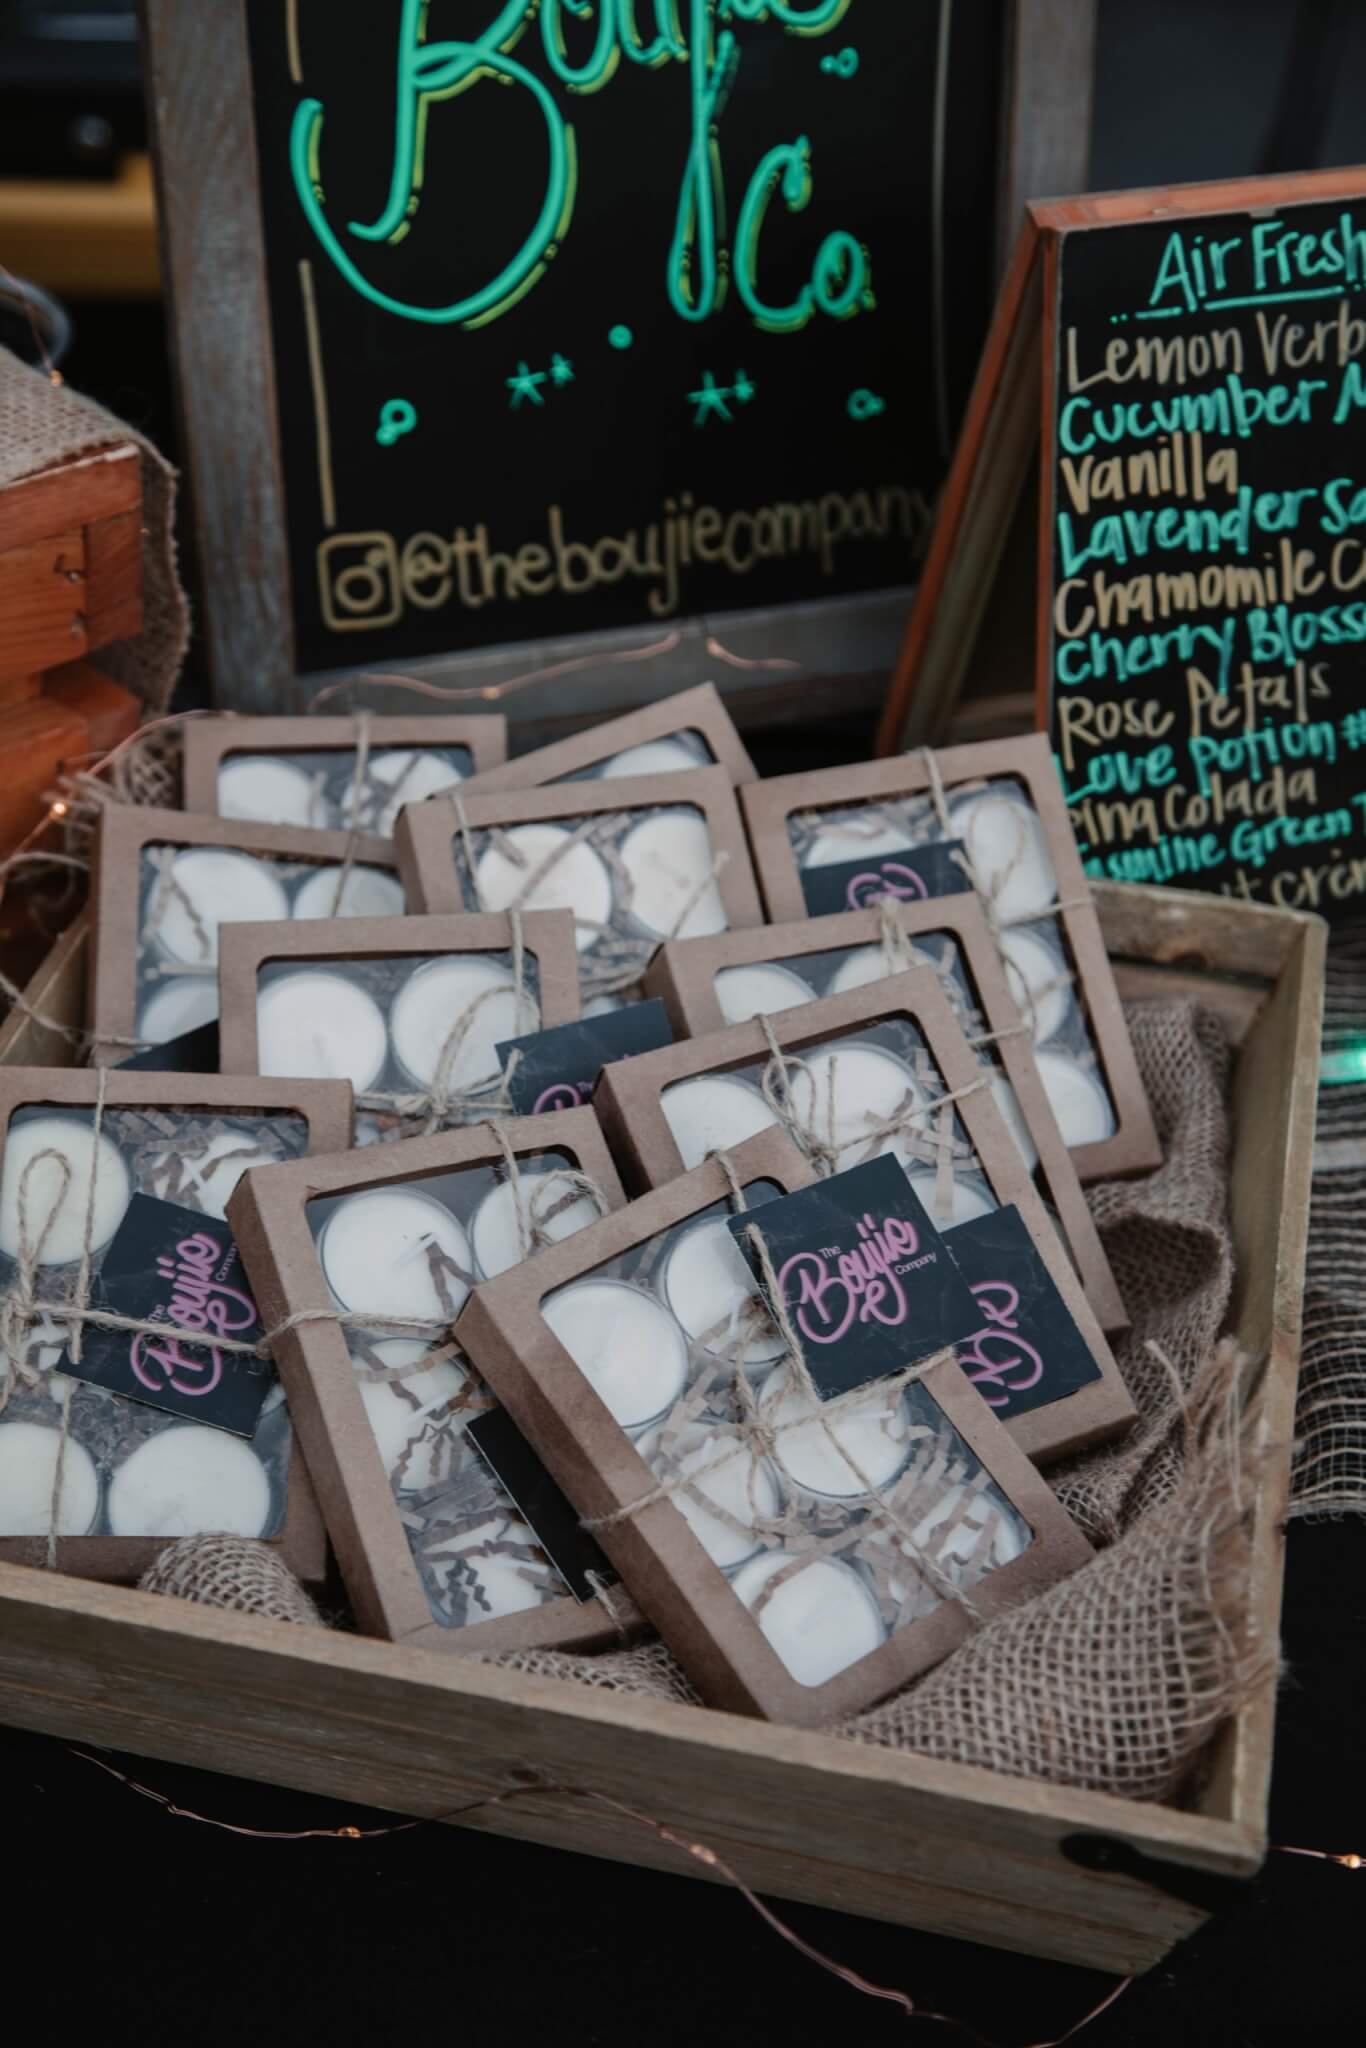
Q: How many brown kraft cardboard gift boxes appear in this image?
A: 11